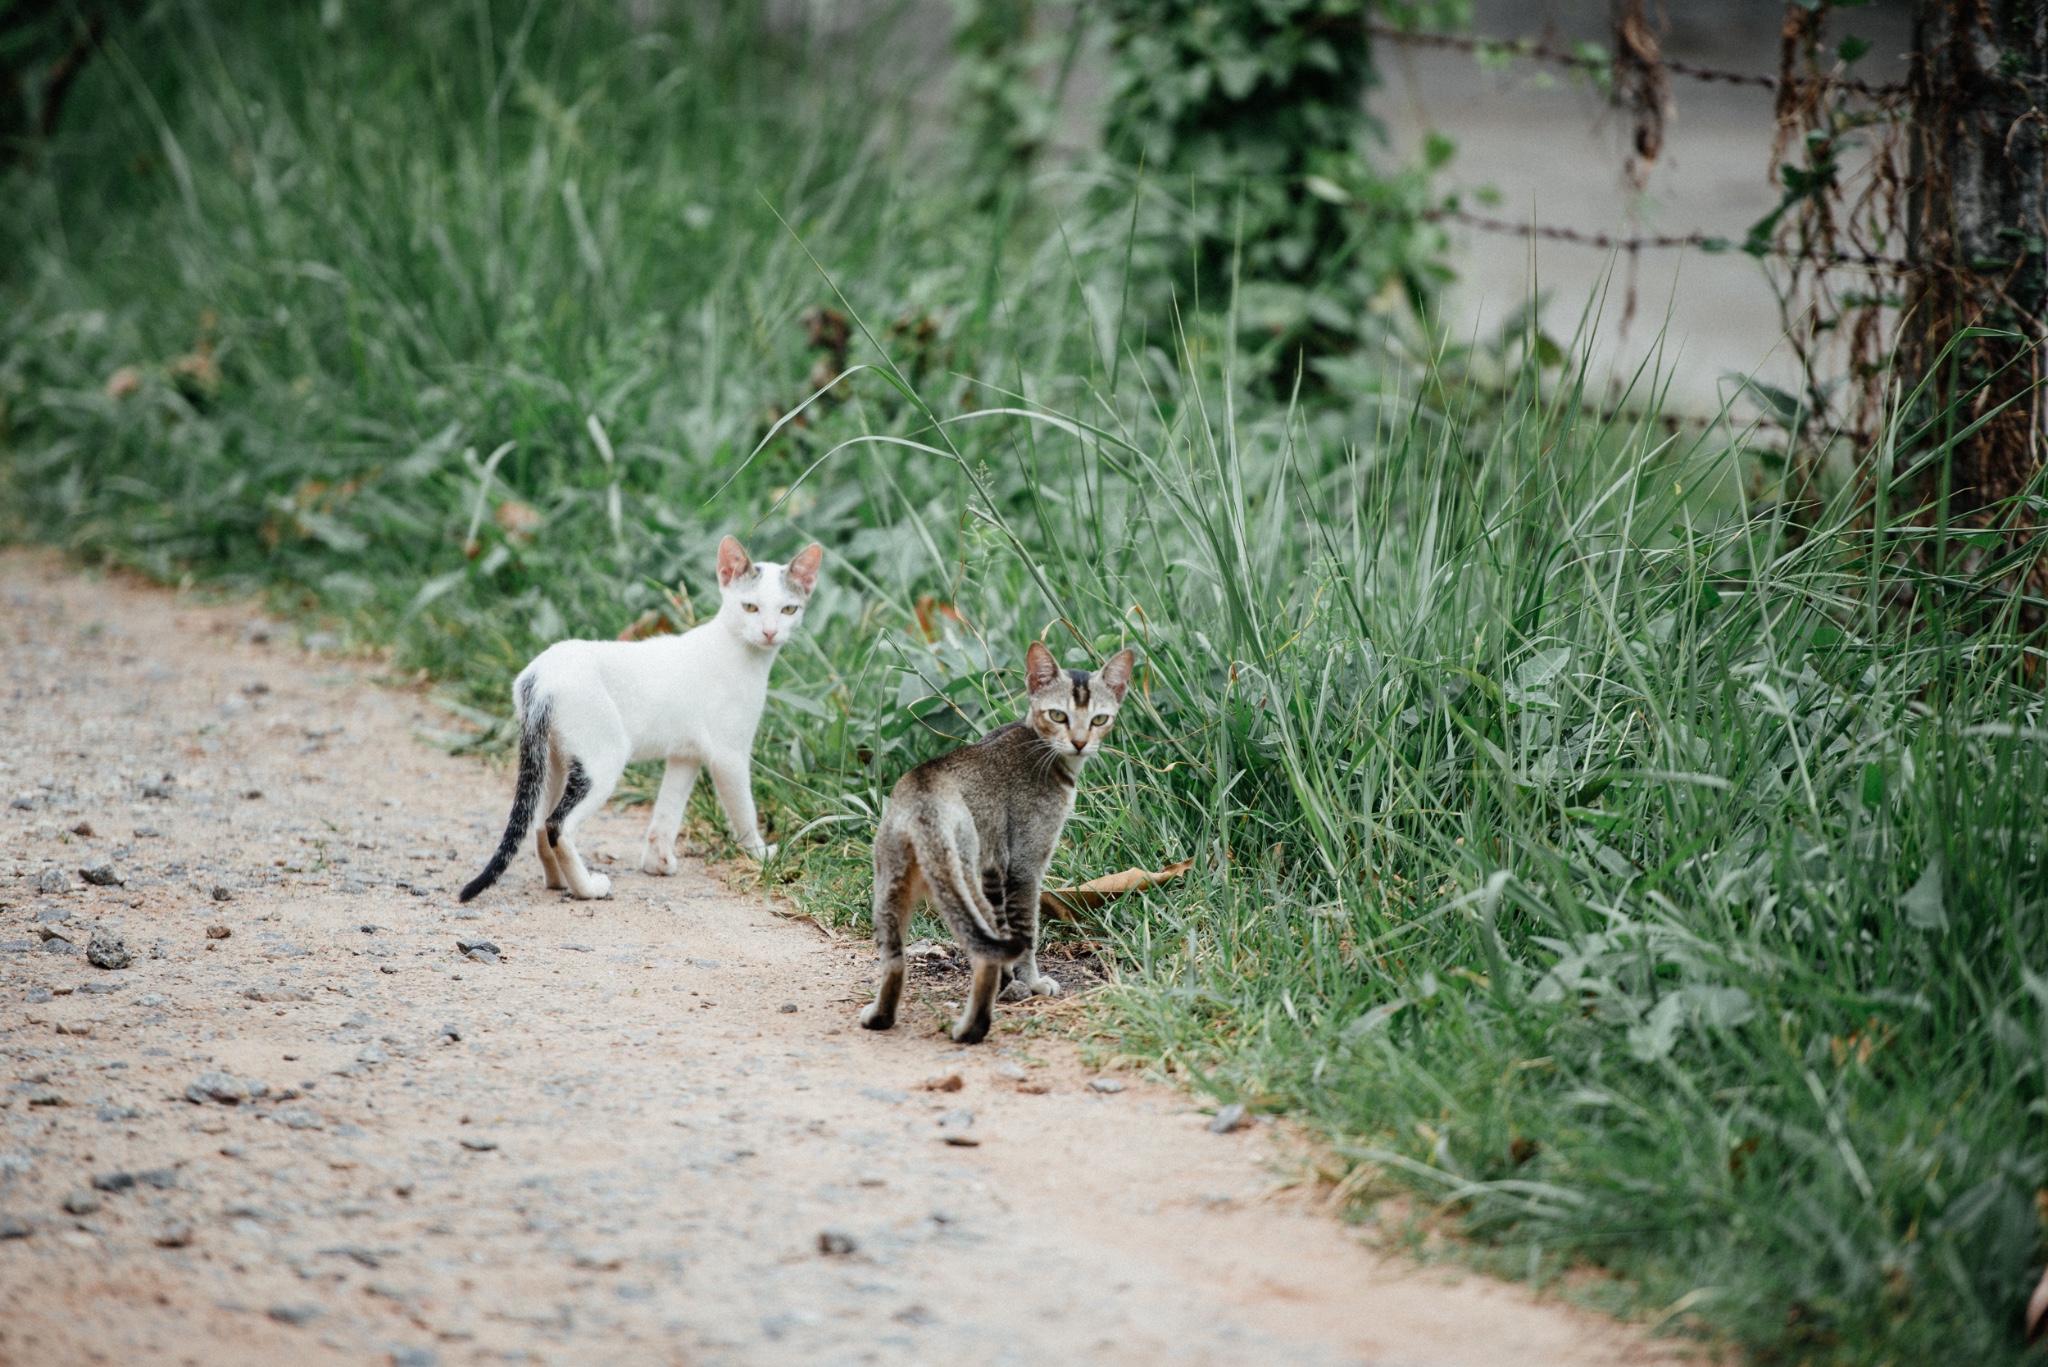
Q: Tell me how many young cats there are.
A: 2